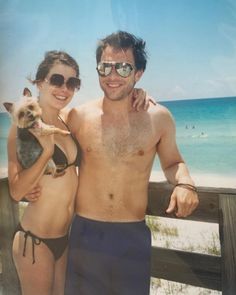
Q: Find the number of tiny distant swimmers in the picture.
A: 3